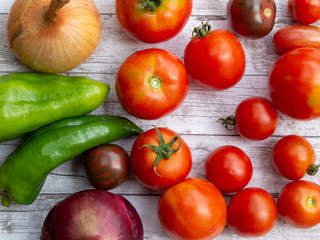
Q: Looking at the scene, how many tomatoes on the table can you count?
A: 15